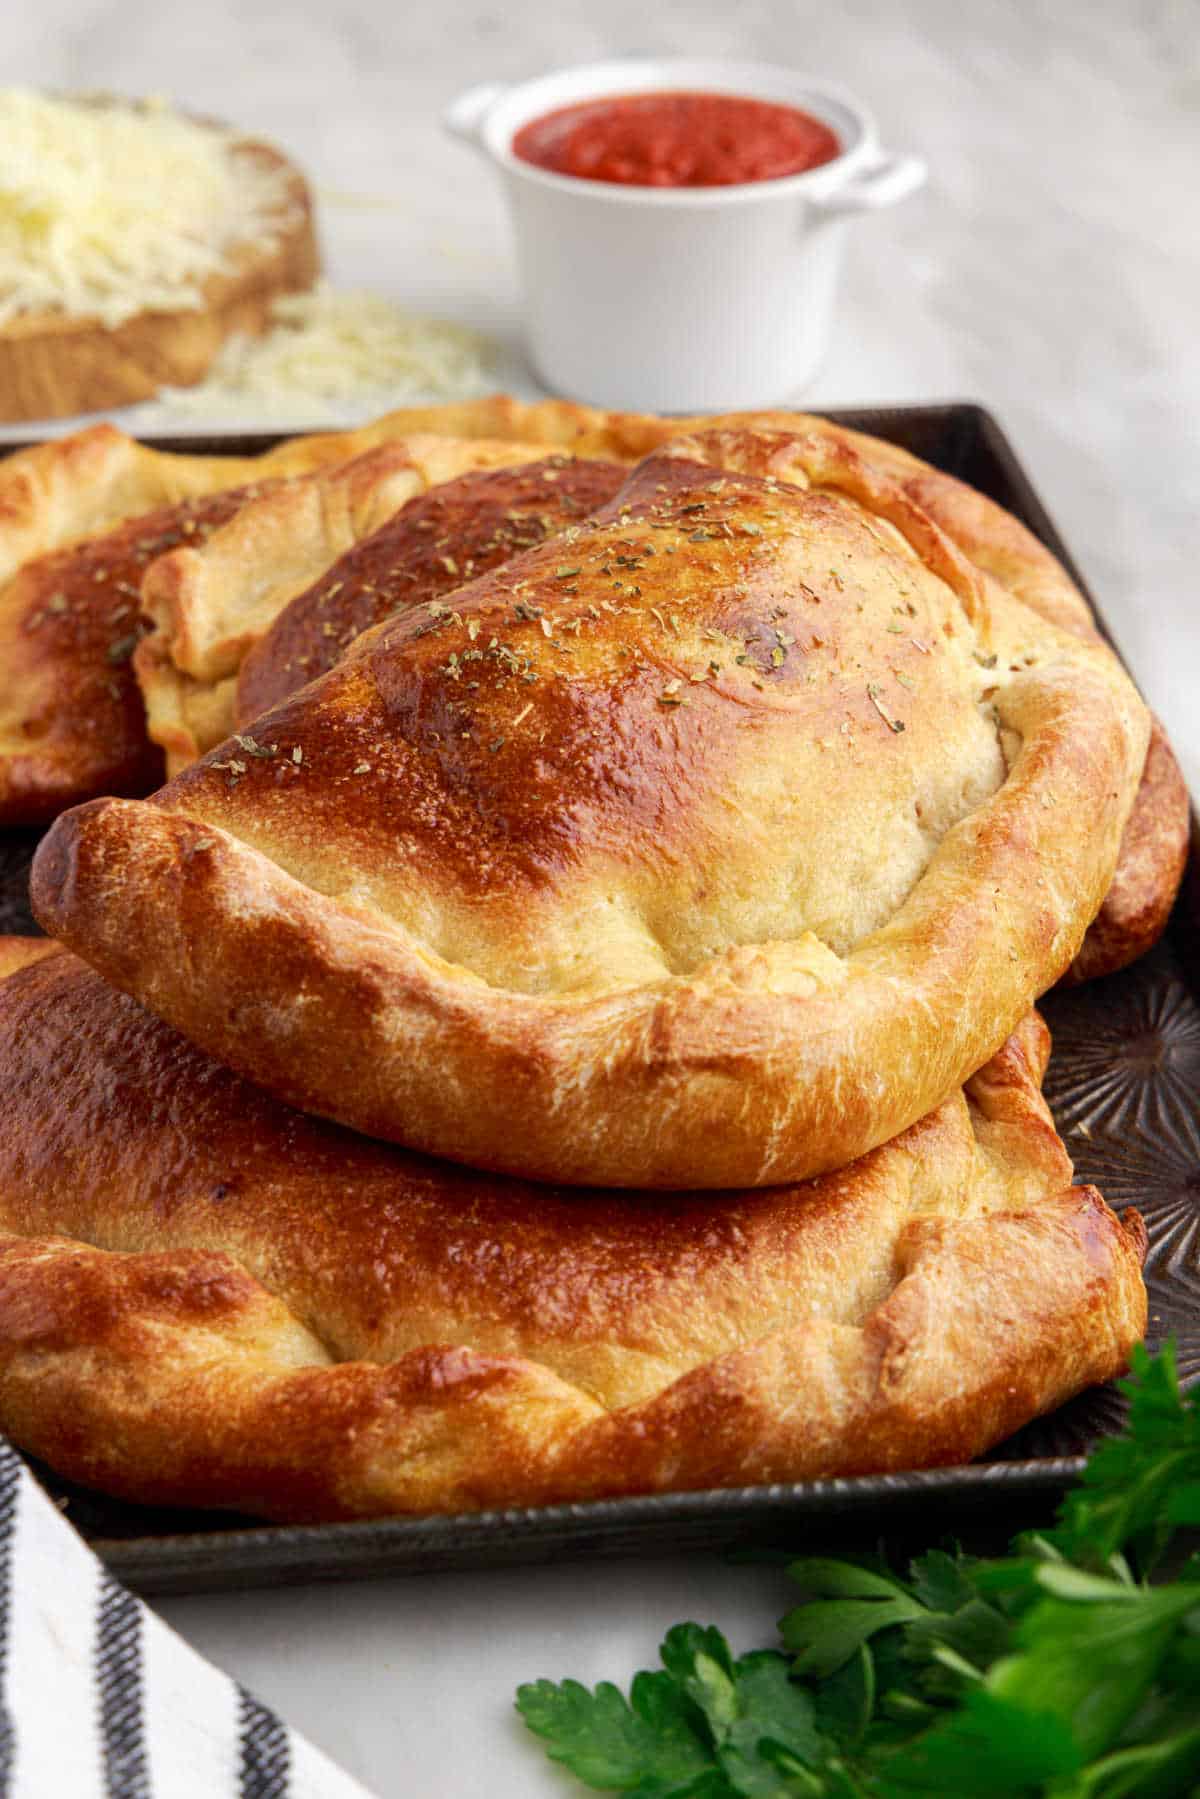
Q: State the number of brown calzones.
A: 4